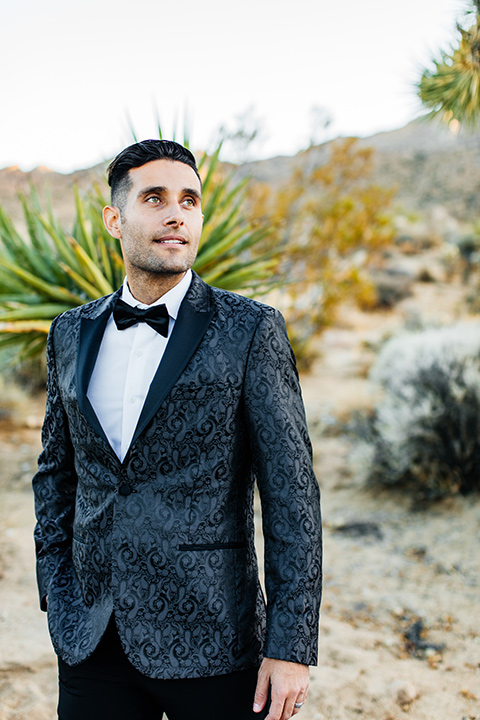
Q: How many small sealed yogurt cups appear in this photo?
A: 0